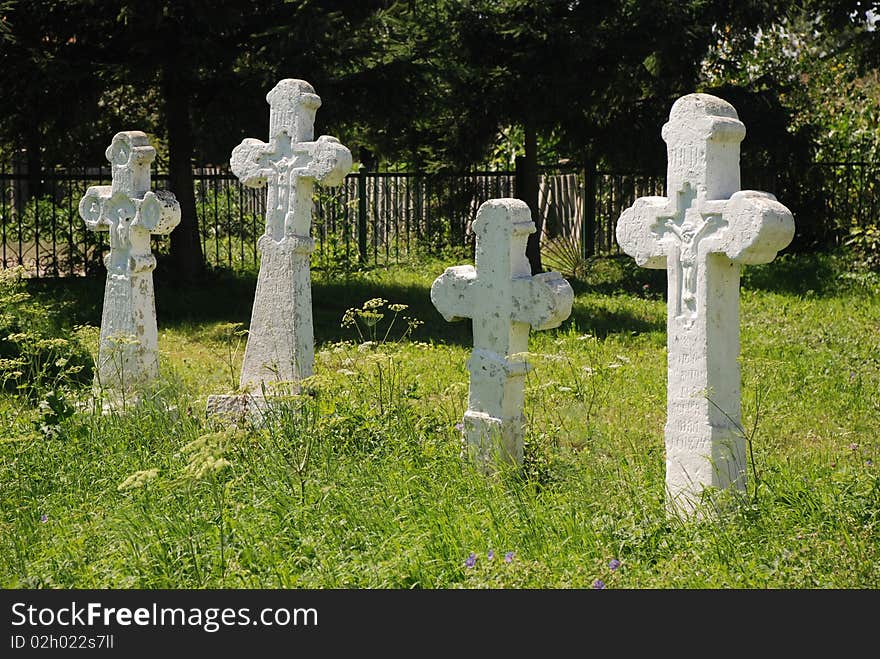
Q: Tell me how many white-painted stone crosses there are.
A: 4